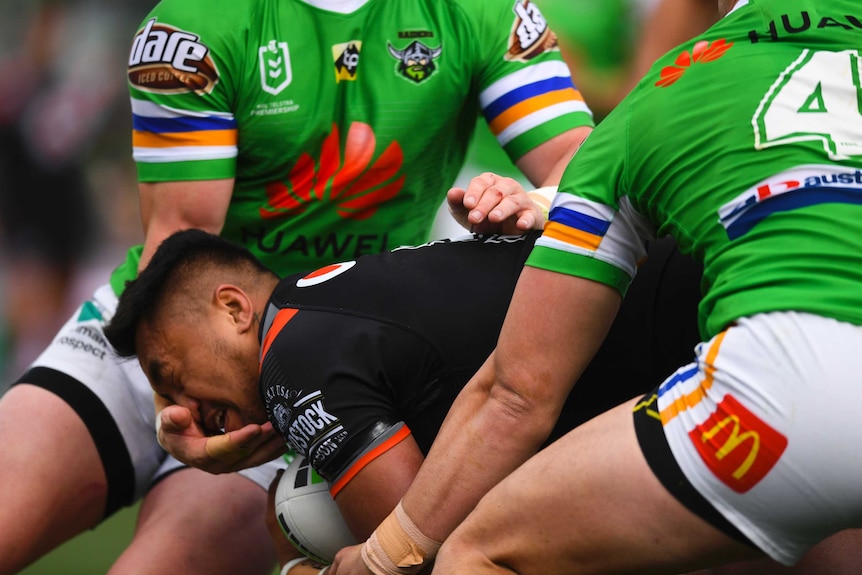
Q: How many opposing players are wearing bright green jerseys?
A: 2